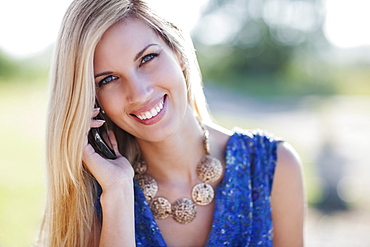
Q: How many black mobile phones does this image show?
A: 1